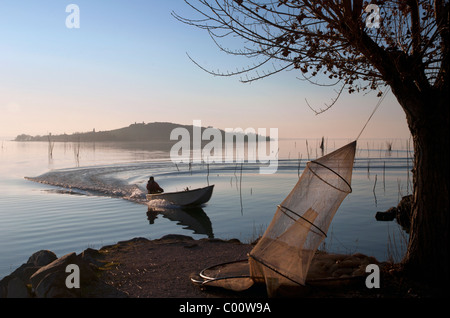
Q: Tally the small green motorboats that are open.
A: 0